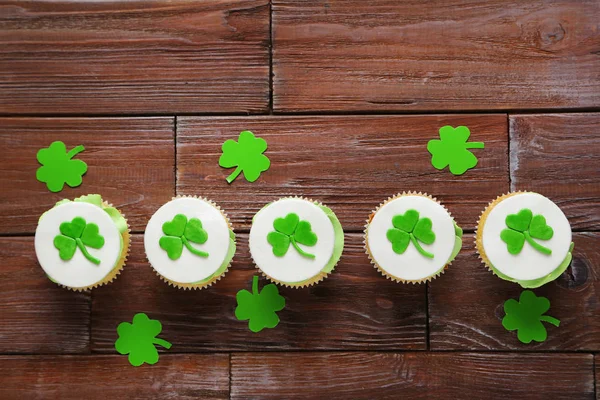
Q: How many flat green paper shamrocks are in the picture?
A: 6